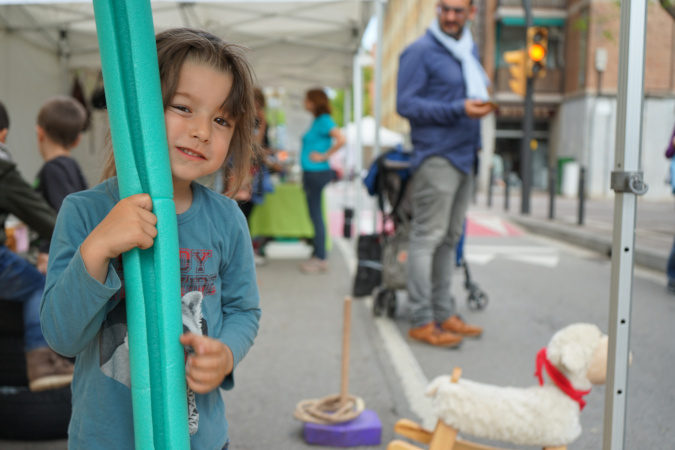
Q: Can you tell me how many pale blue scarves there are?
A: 1